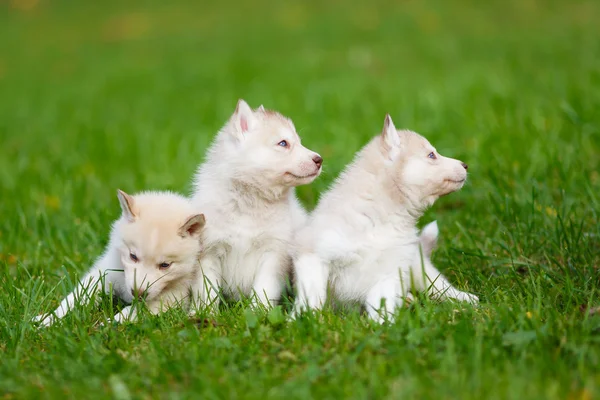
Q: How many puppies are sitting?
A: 2